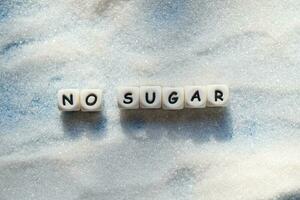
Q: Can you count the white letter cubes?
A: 7